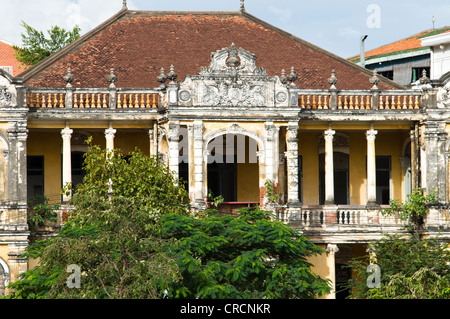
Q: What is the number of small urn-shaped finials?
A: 9